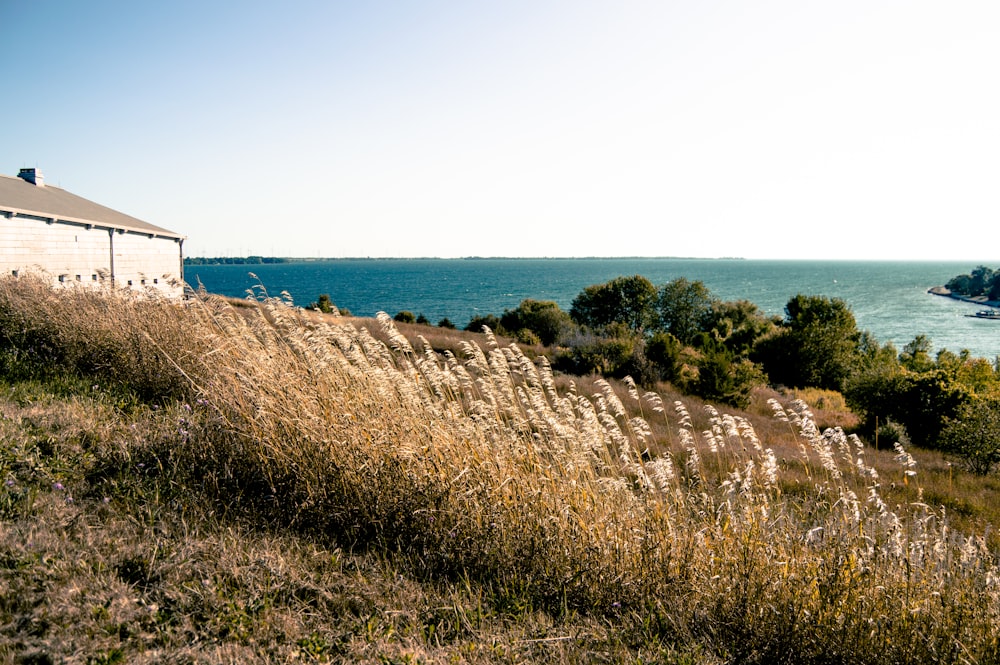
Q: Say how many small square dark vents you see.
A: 7